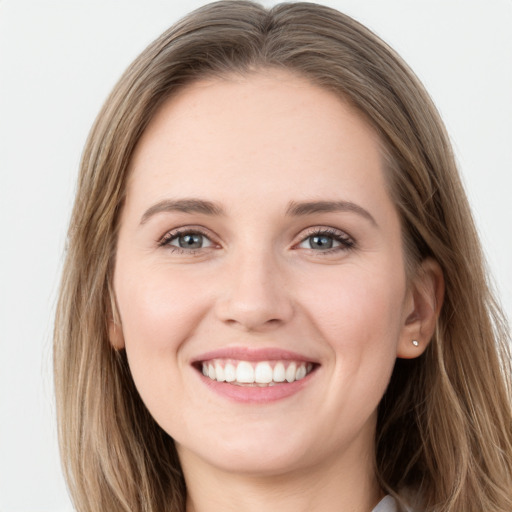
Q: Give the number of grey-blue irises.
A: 2